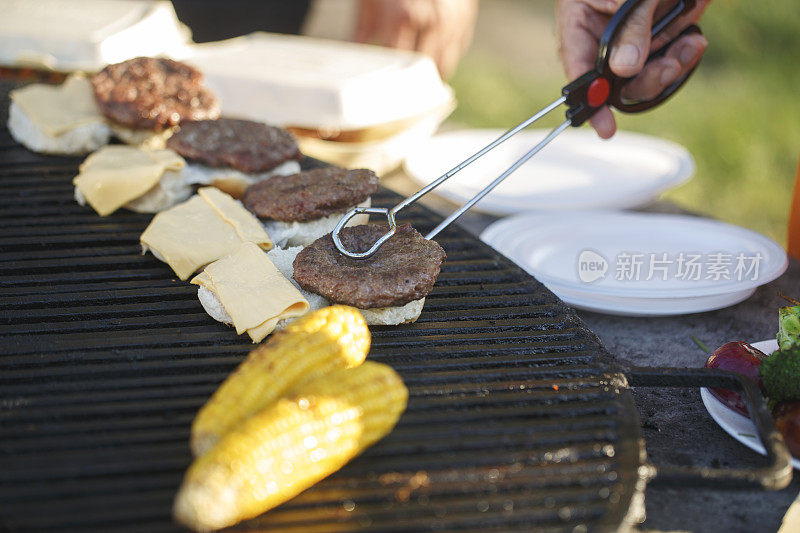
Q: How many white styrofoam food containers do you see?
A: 2